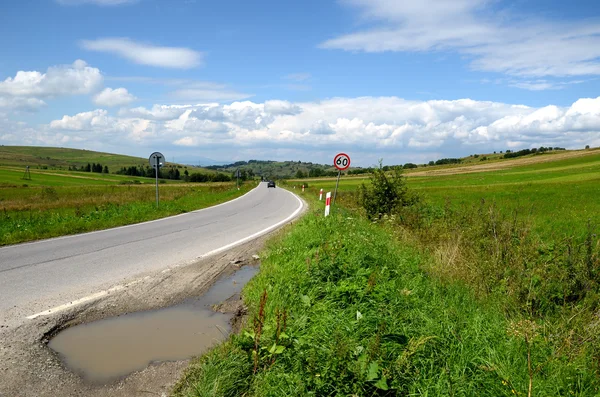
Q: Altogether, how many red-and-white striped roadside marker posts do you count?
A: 3